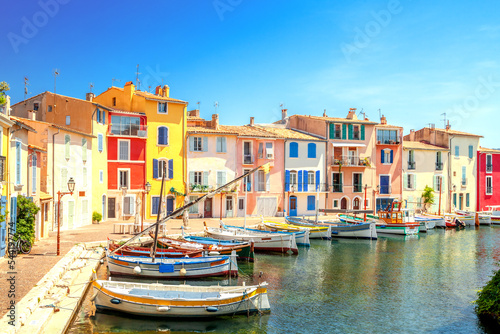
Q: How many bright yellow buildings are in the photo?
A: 1